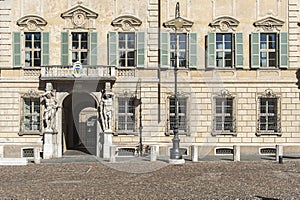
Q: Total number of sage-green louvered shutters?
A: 12